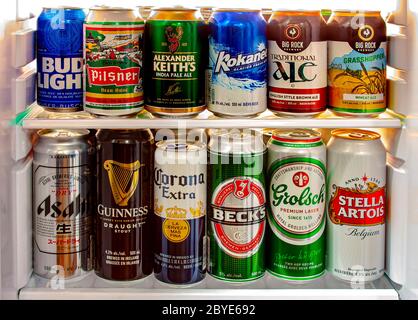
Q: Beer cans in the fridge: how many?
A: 12